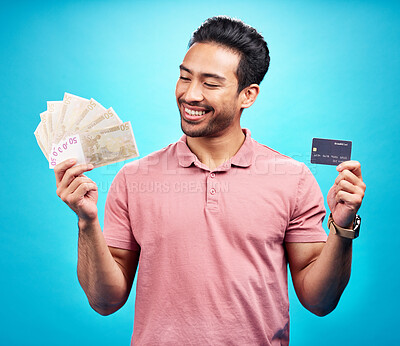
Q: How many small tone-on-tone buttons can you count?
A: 2